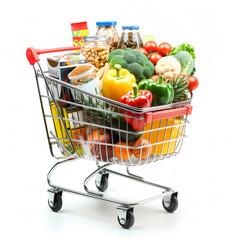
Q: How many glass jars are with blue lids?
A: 2